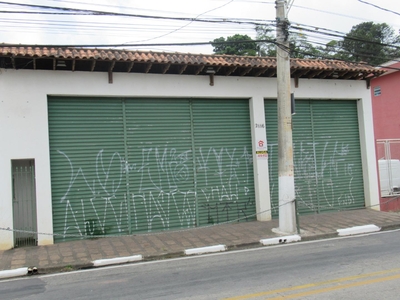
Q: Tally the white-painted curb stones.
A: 5